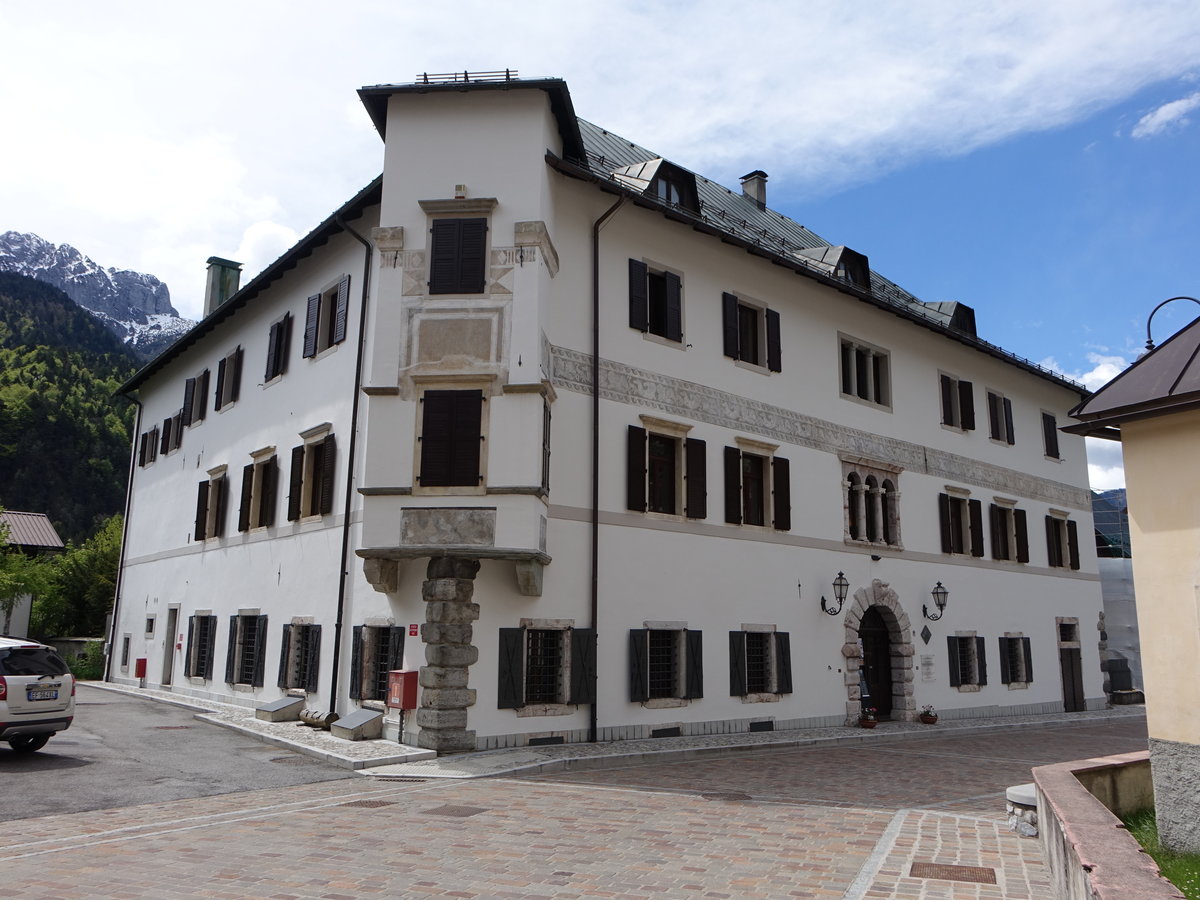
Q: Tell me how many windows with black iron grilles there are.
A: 9